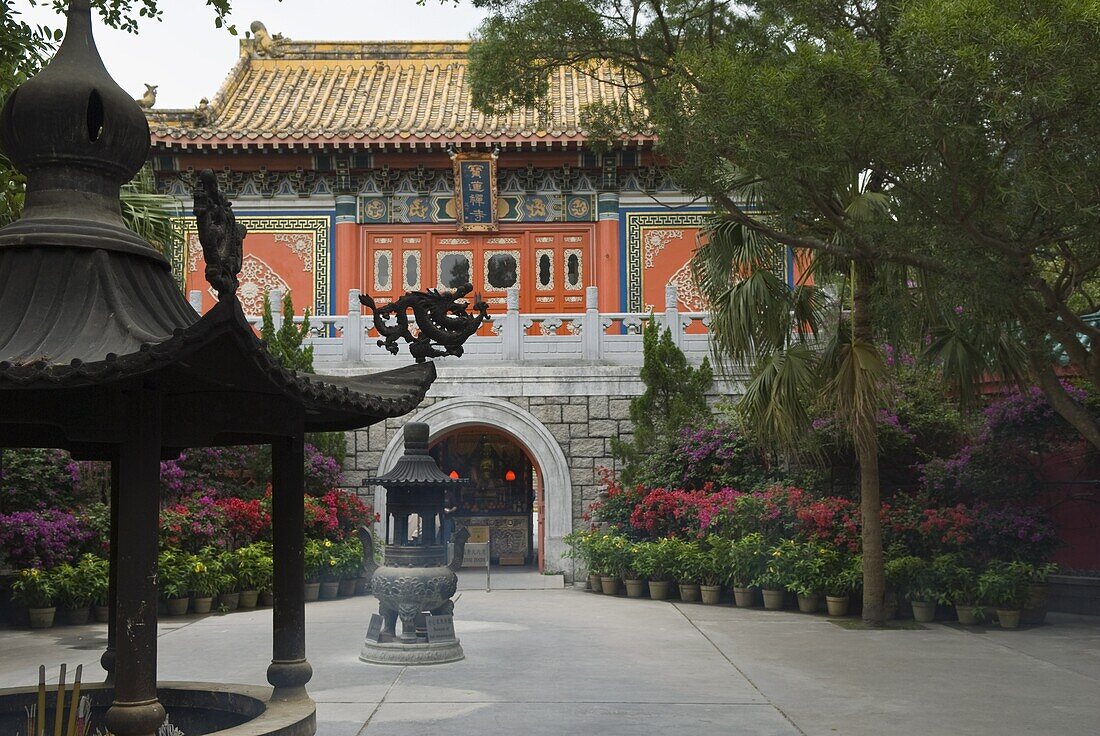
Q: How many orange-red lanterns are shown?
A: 2